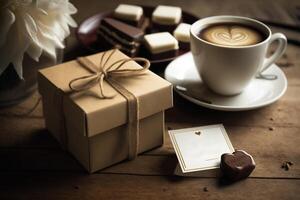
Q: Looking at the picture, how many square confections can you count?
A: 4